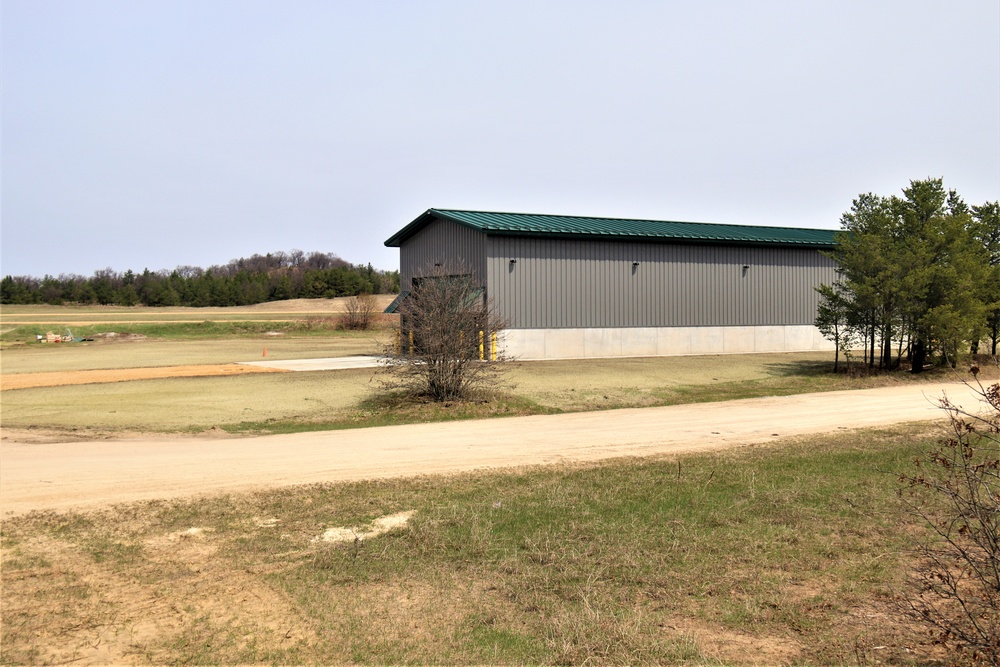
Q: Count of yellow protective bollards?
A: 5